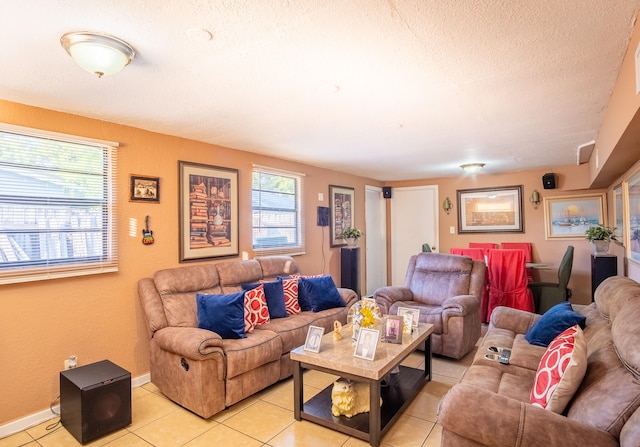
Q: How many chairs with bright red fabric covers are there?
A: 4